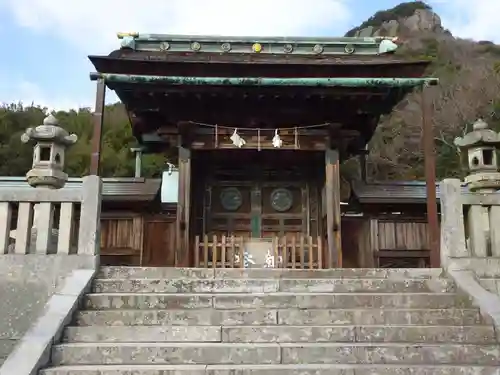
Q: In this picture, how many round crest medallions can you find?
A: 9